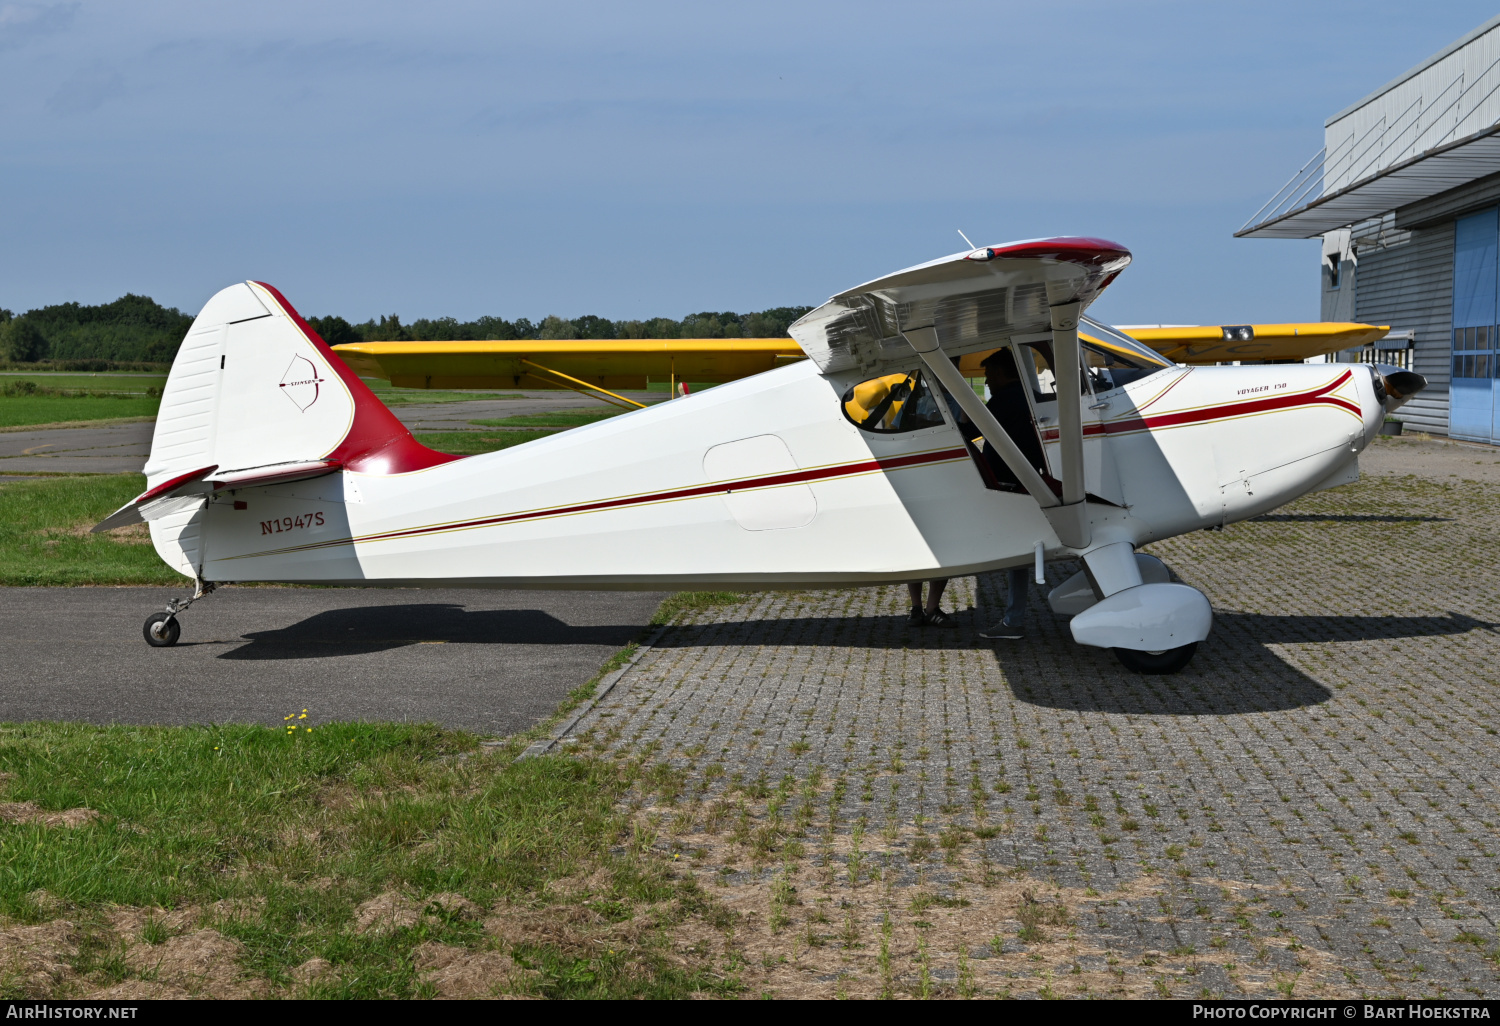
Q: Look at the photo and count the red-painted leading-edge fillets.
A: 1